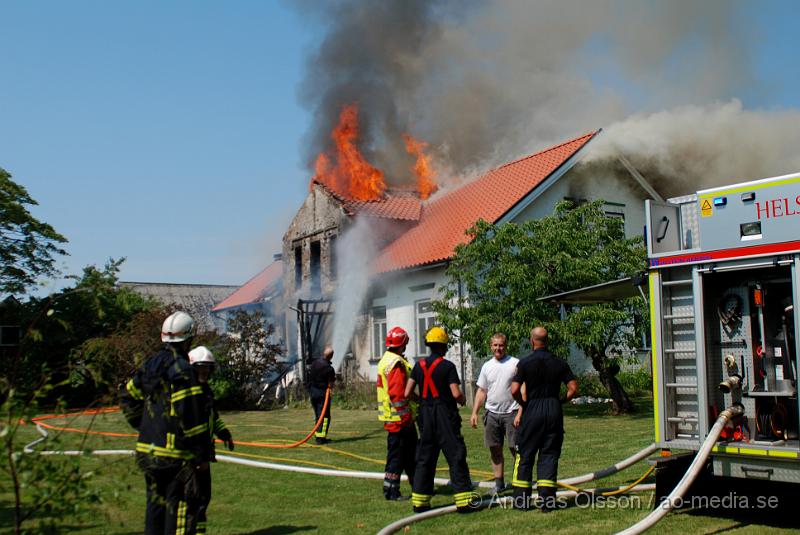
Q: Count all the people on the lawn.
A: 7